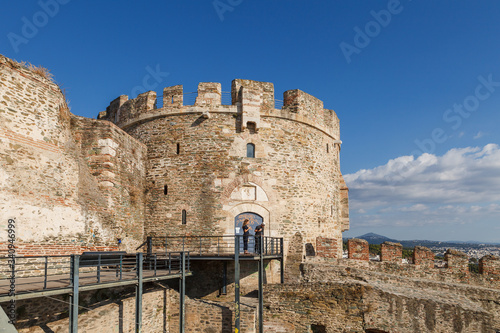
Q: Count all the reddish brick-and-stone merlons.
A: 6